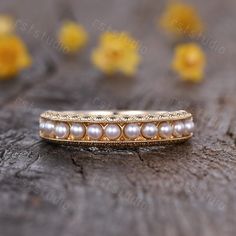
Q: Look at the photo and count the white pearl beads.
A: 11